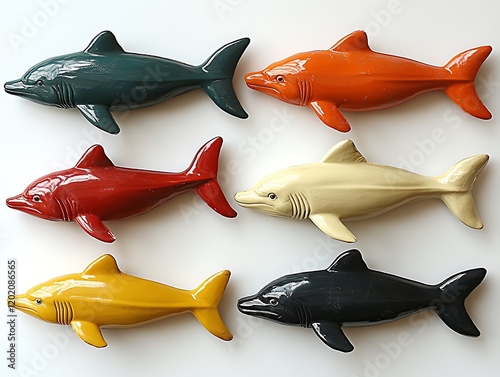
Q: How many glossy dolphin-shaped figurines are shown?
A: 6